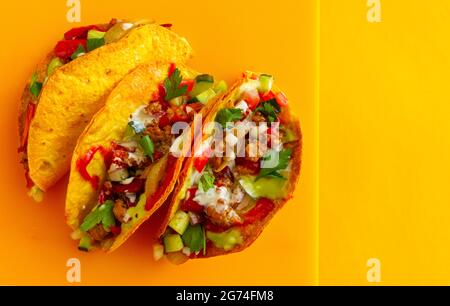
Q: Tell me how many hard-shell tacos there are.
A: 3